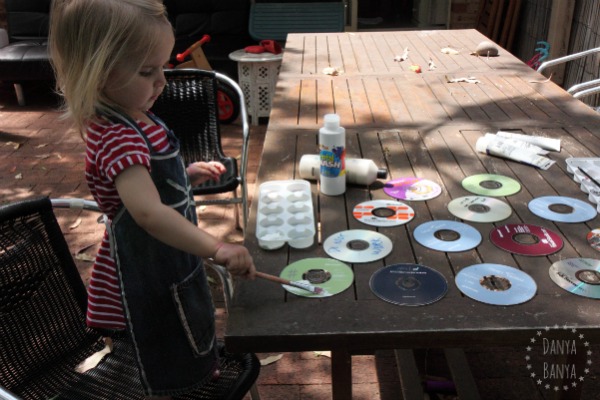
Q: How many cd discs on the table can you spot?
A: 13